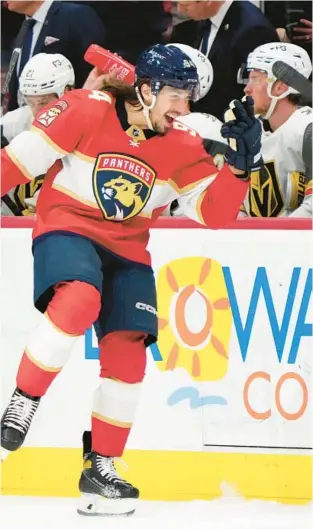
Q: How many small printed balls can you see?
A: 0